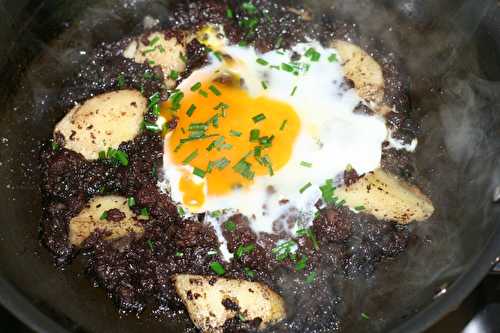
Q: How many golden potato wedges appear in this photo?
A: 6